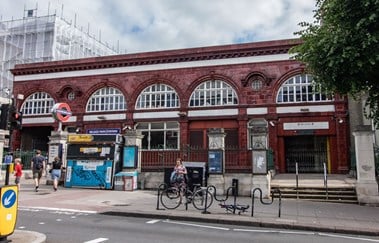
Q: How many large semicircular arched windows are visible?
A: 5